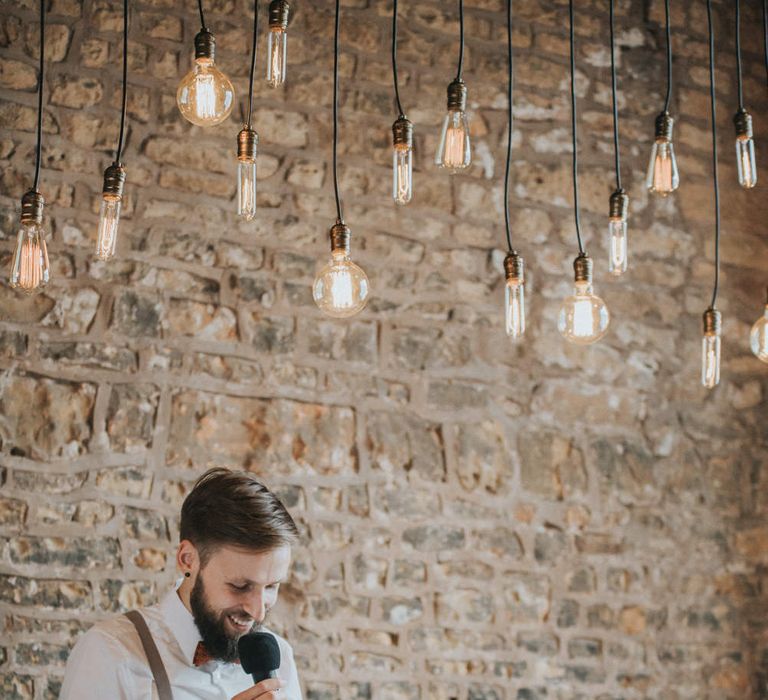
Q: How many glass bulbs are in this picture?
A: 15